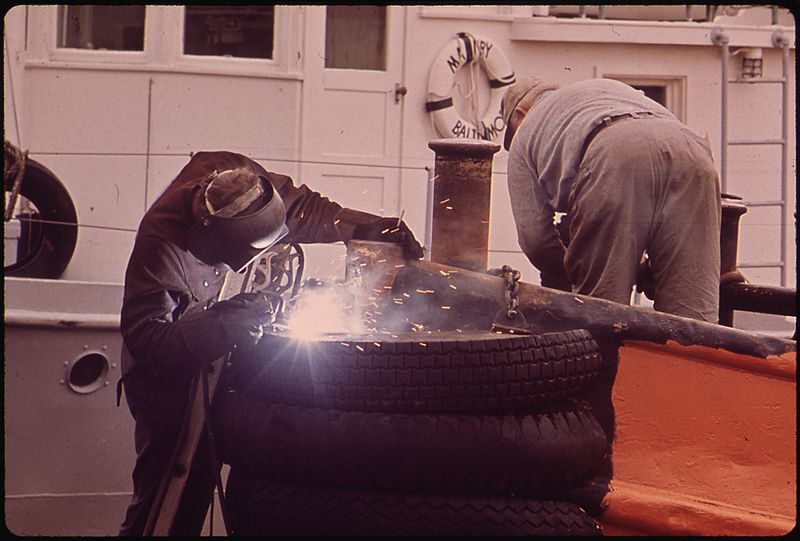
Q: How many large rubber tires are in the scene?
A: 4